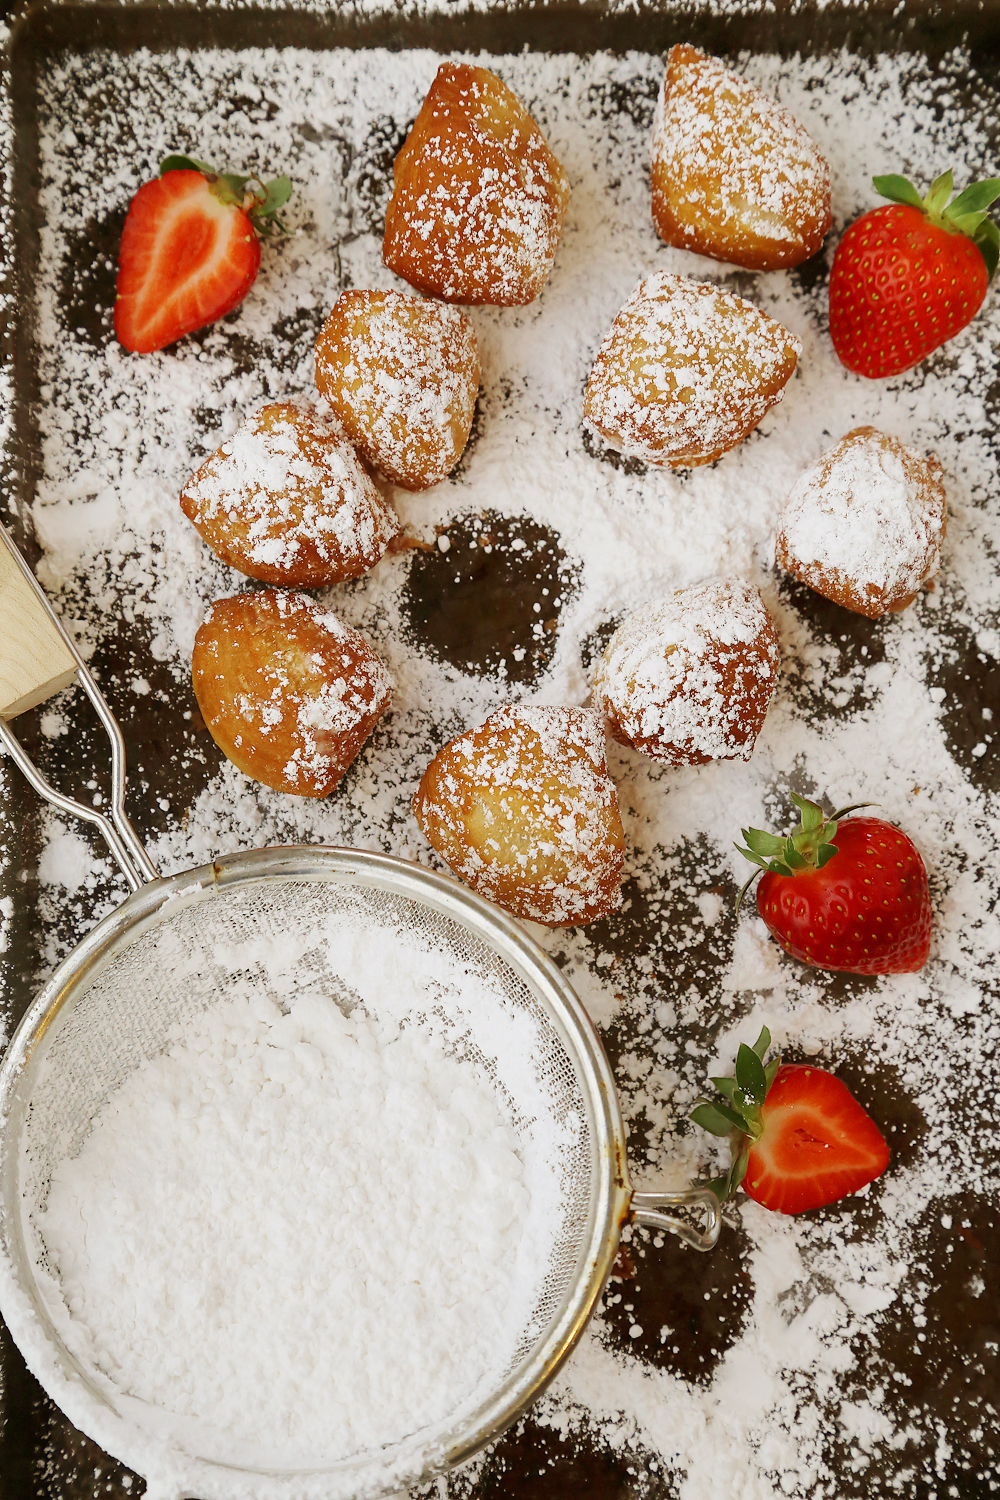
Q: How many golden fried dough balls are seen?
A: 9